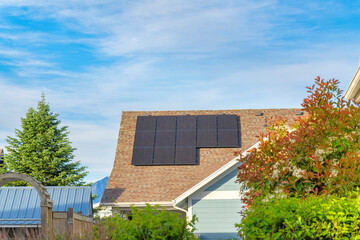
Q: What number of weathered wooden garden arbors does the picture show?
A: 1